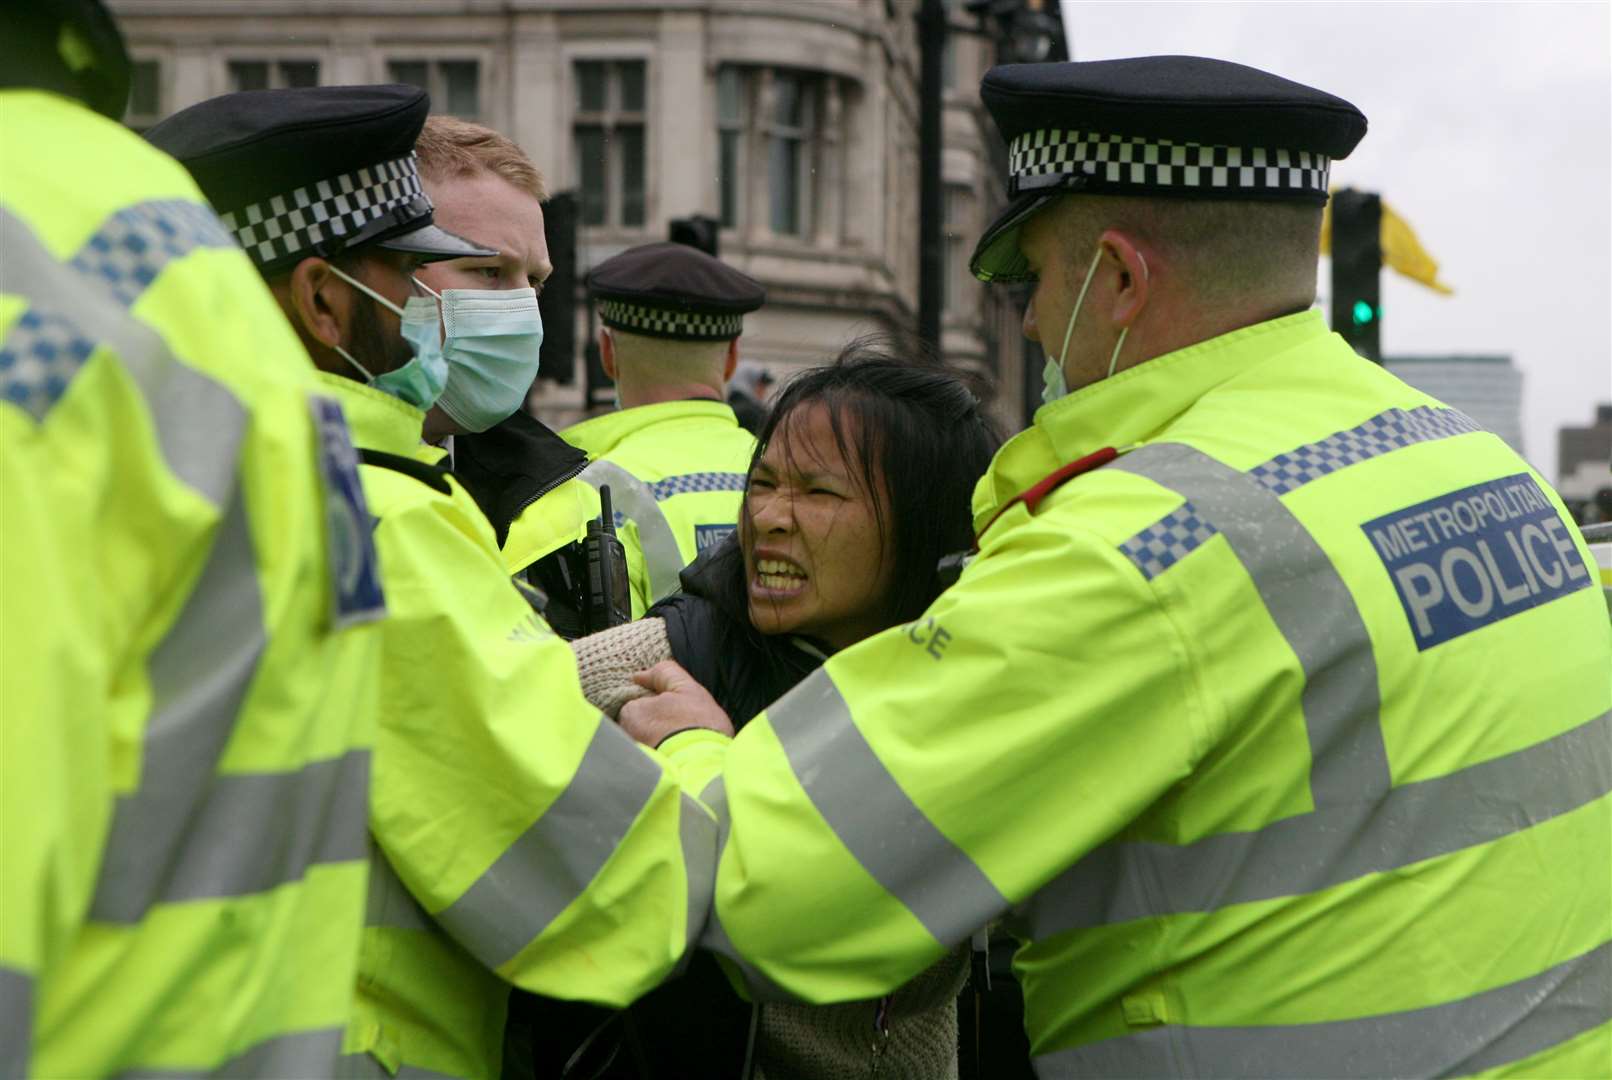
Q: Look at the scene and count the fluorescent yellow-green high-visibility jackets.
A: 5